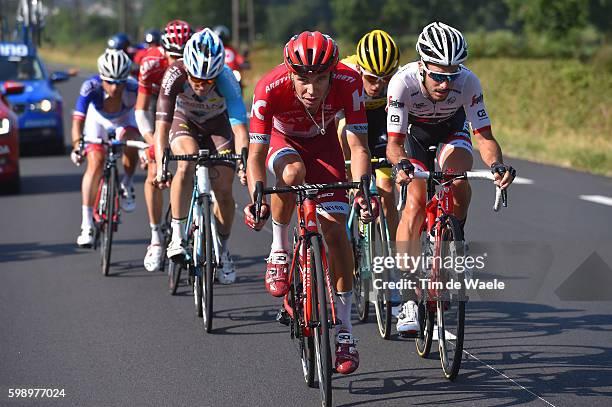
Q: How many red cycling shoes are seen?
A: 2